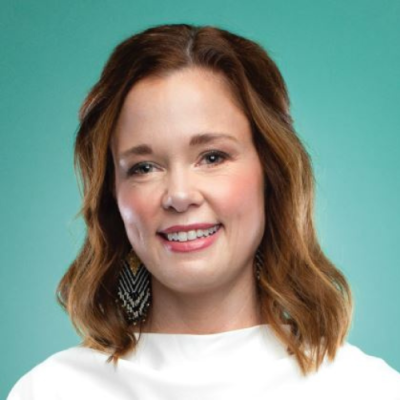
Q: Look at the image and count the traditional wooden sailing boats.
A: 0